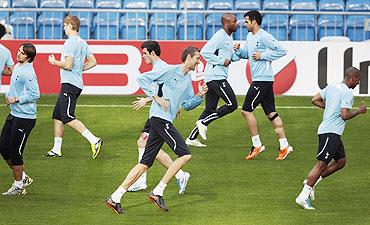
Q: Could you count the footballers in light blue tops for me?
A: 8